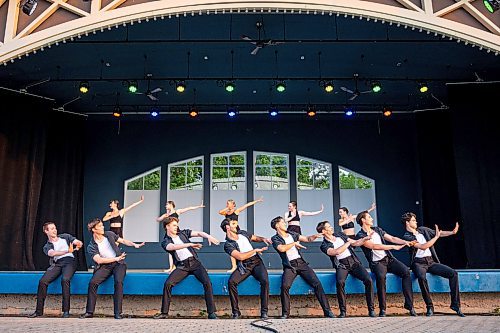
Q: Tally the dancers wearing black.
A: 13